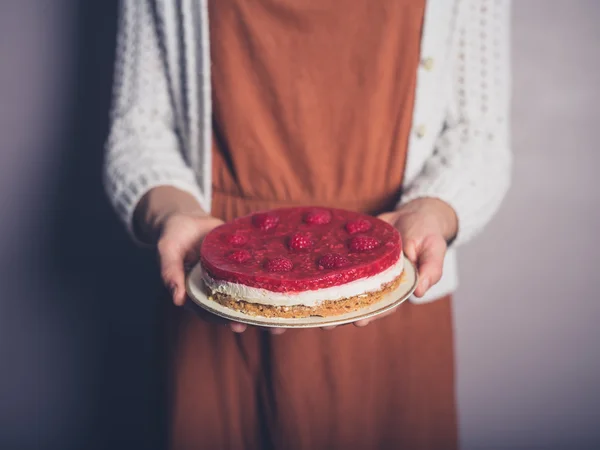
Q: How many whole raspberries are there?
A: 9